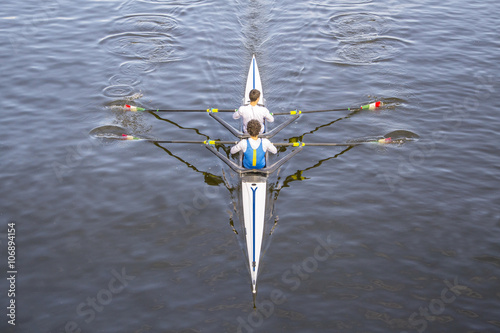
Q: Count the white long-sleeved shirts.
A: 2